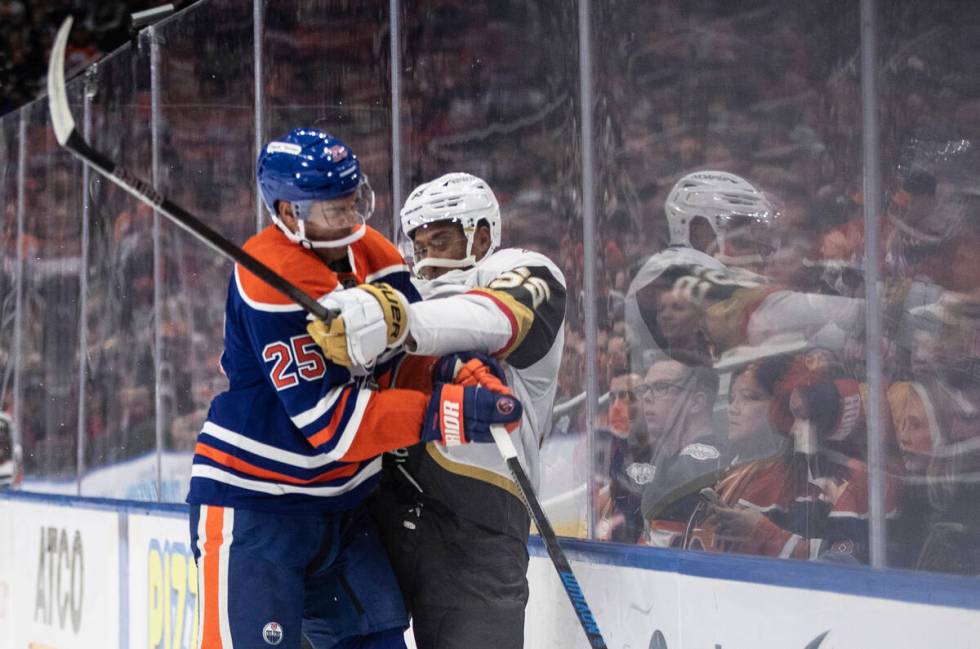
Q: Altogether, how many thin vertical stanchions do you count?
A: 7